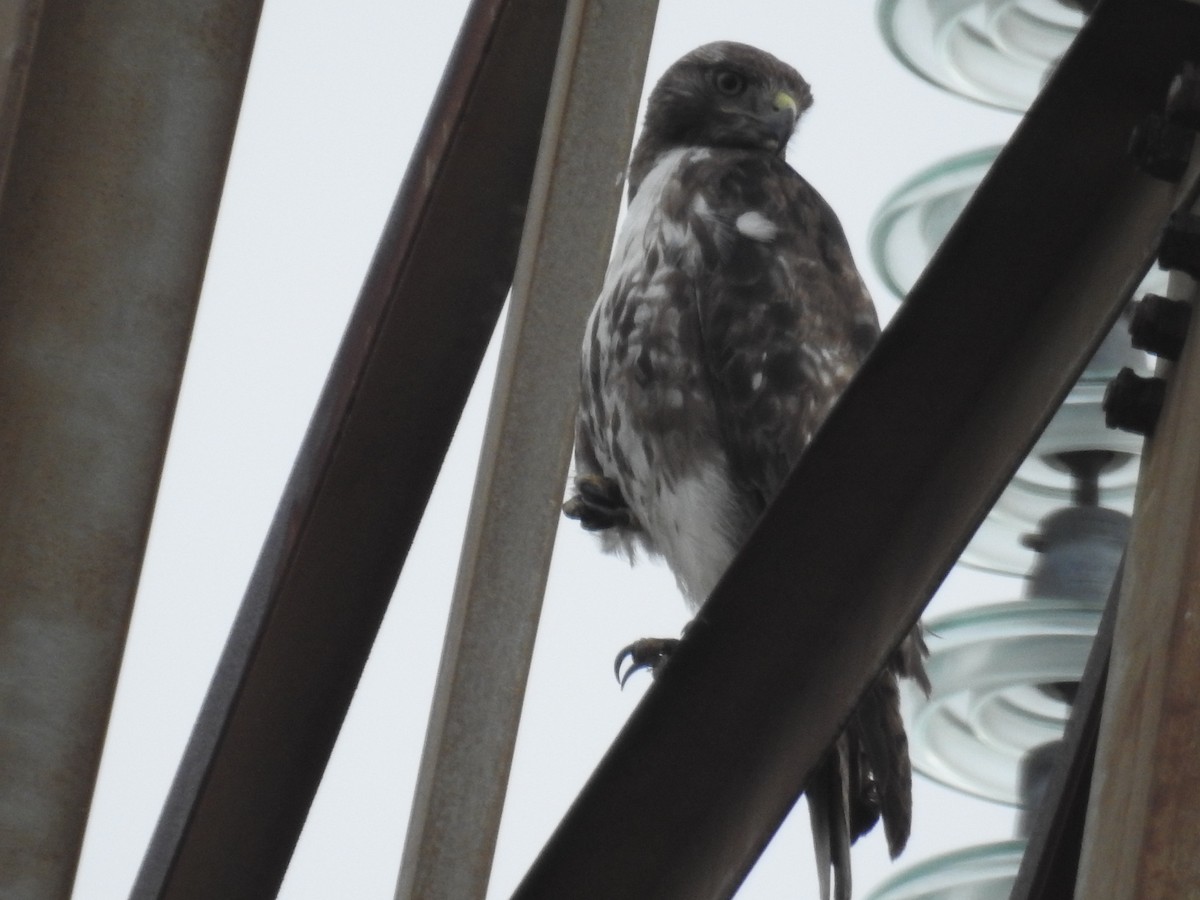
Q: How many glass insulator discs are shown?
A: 5